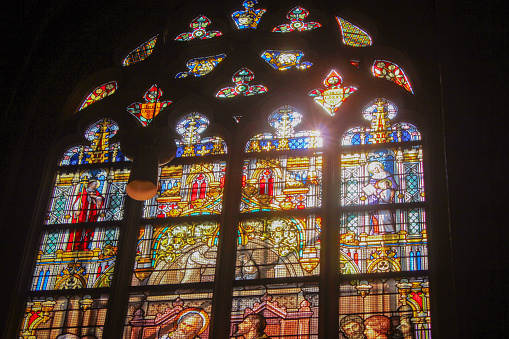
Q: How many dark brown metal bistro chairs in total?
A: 0